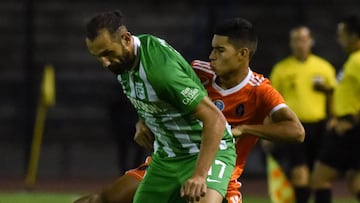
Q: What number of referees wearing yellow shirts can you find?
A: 2